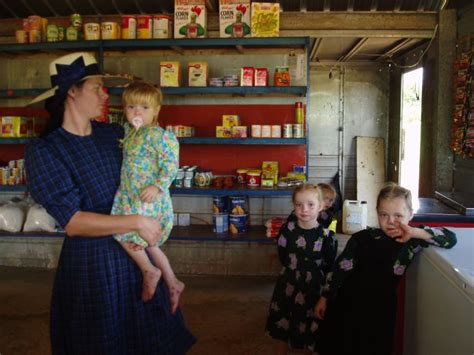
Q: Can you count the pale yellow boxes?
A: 2